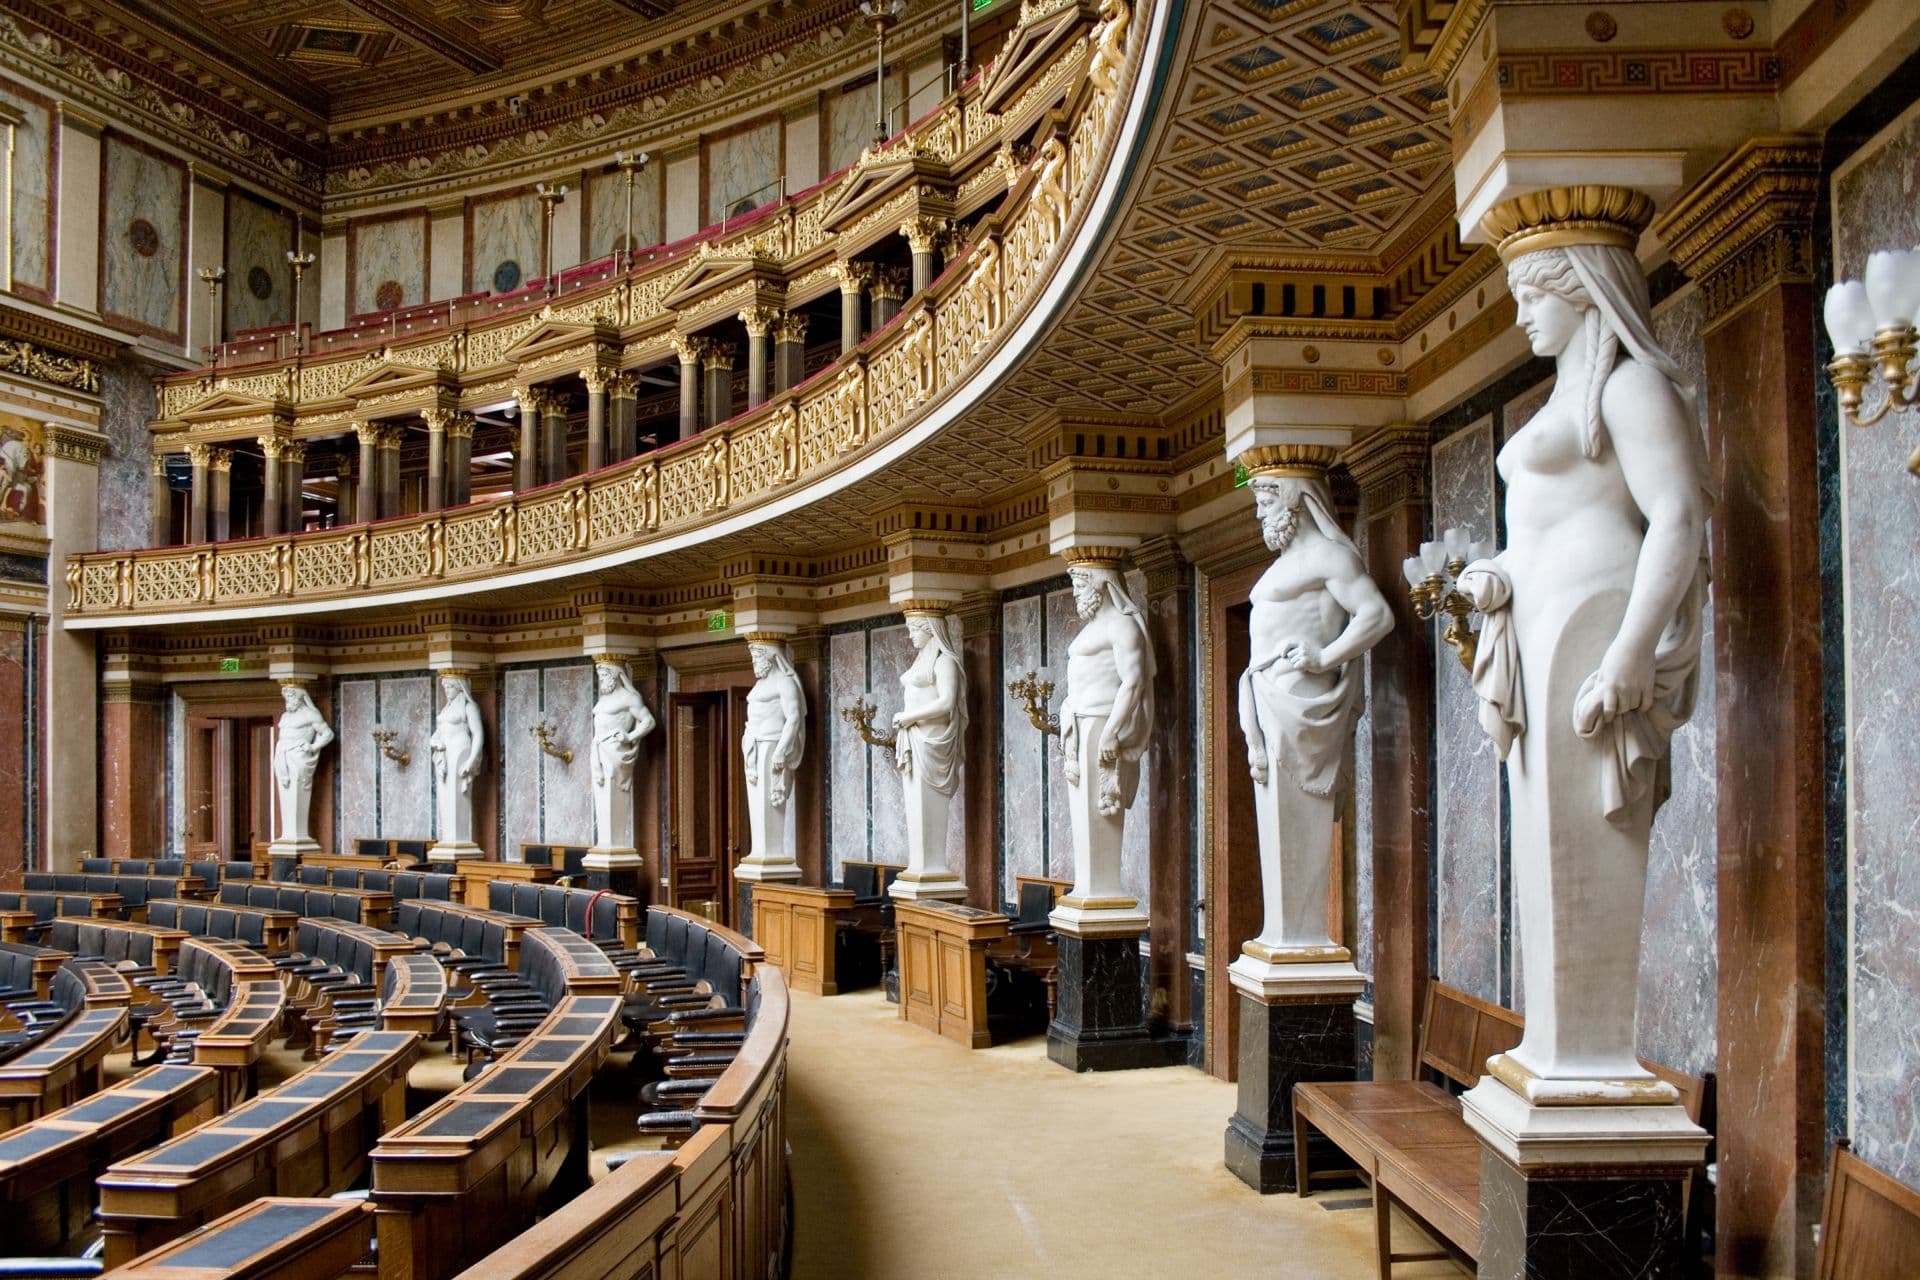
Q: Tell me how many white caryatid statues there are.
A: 8